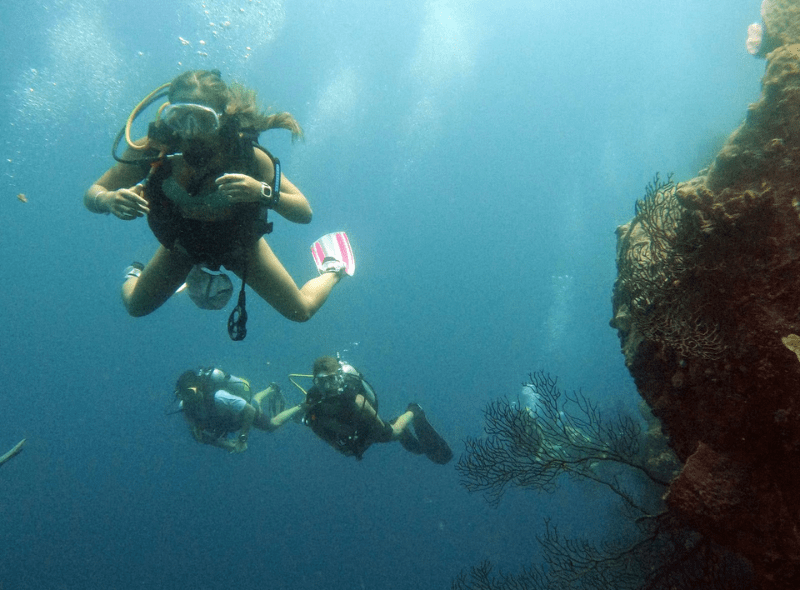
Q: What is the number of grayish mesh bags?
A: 1